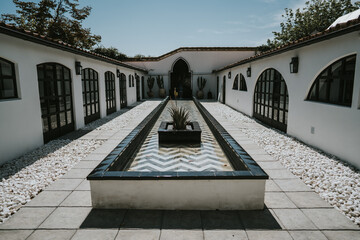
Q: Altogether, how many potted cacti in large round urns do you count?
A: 3